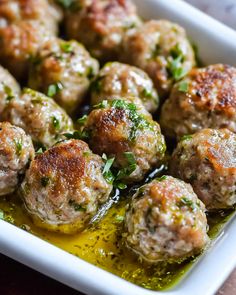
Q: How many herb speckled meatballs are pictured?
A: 14